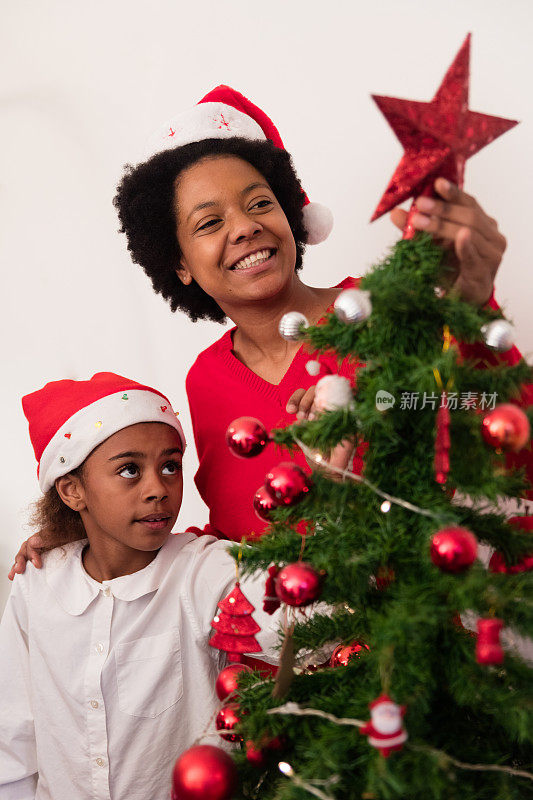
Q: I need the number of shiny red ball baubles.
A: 10